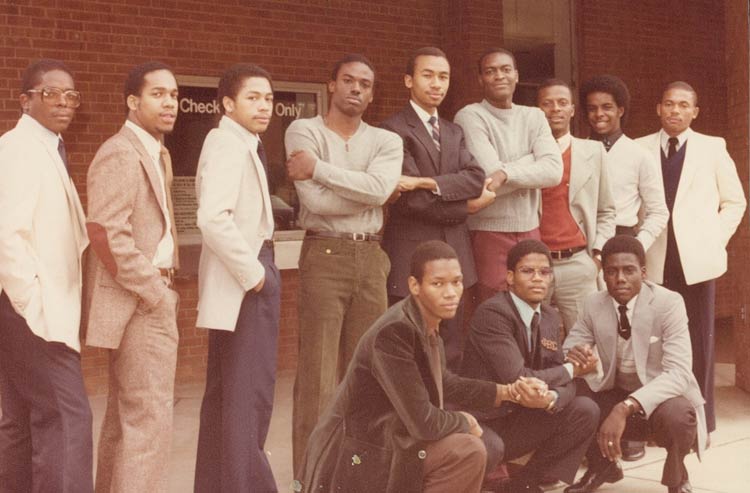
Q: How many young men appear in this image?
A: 12